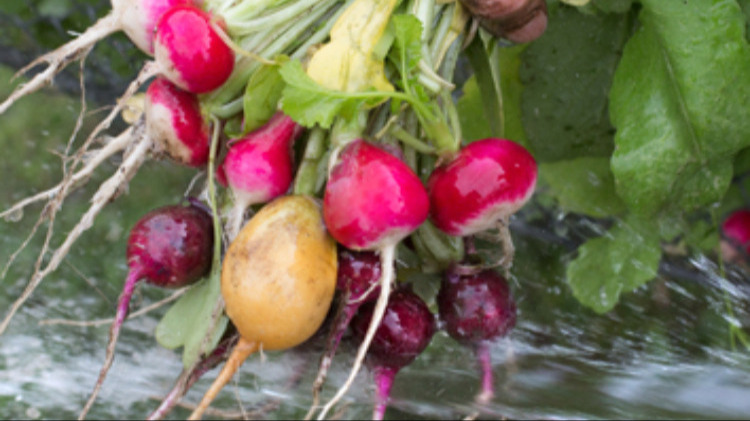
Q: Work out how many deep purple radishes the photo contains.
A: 4